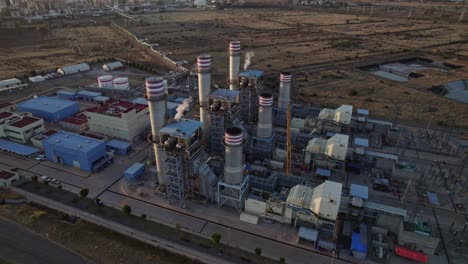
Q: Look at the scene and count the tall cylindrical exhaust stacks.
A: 6